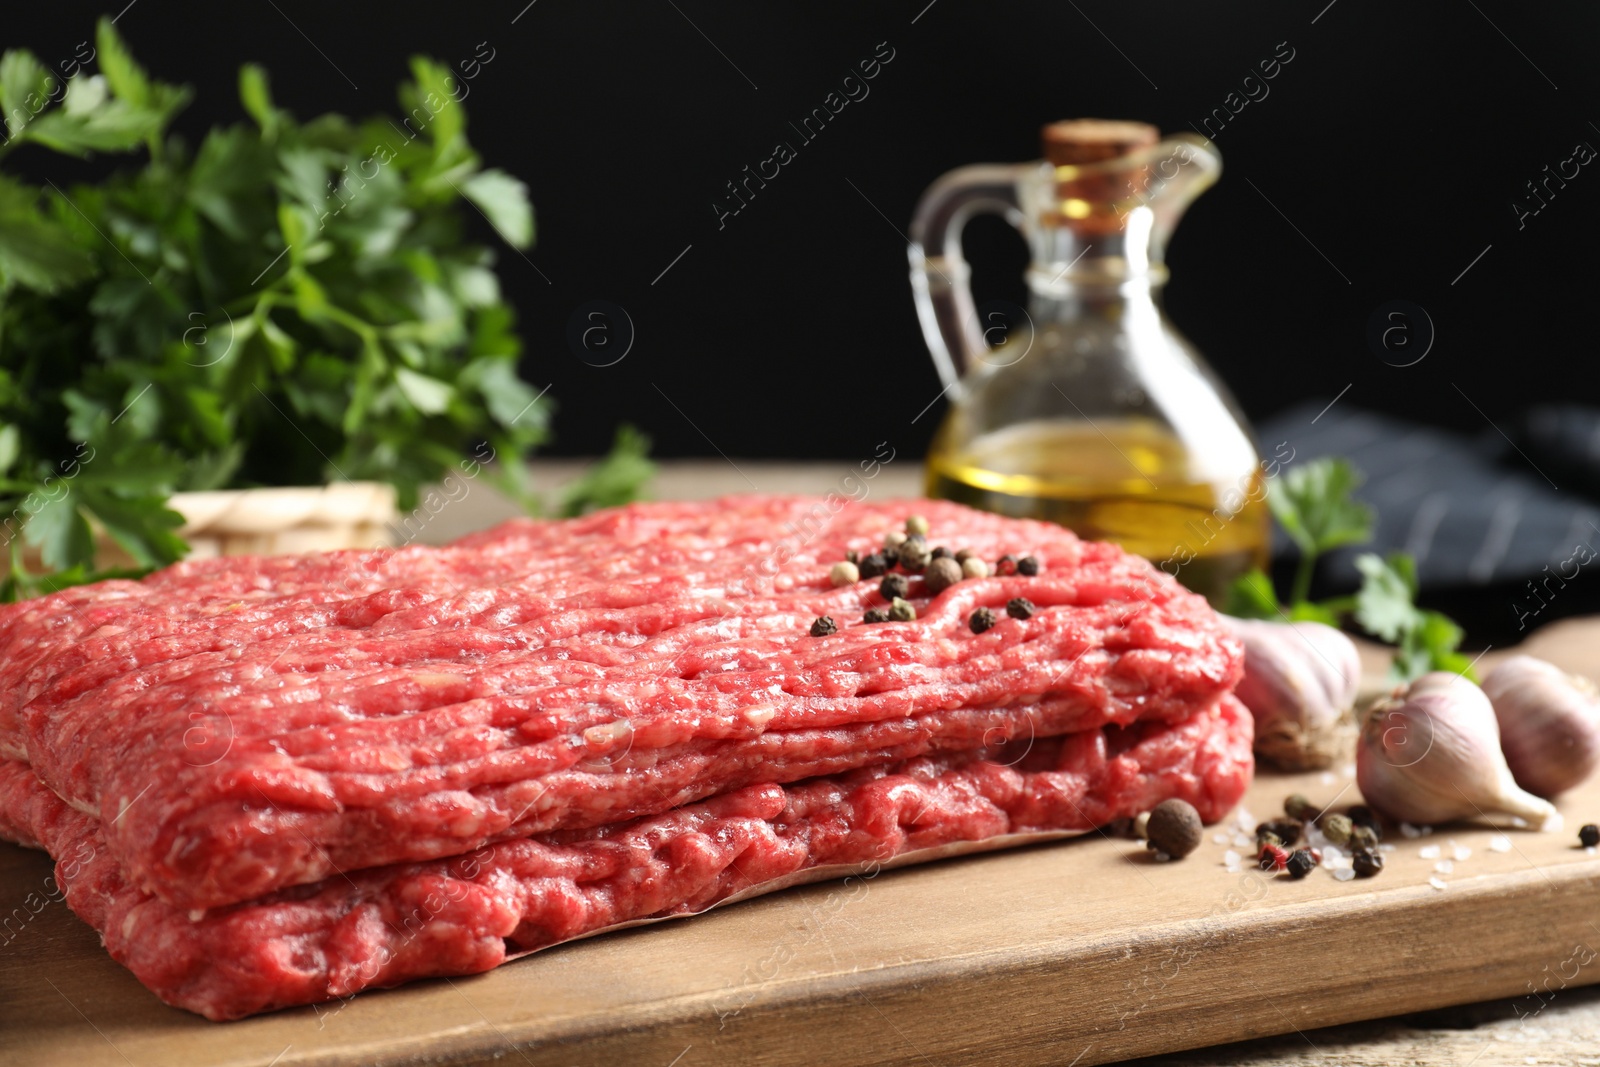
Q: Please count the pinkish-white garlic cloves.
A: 3